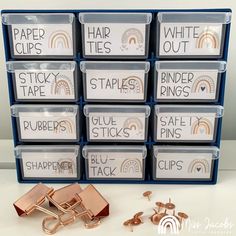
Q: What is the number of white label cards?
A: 12